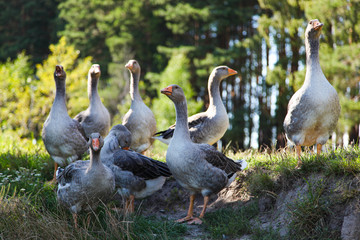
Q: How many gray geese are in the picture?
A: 8